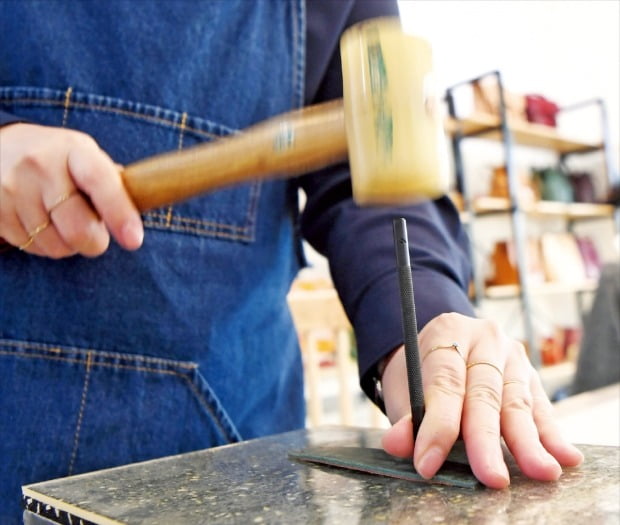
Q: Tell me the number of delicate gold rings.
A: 6